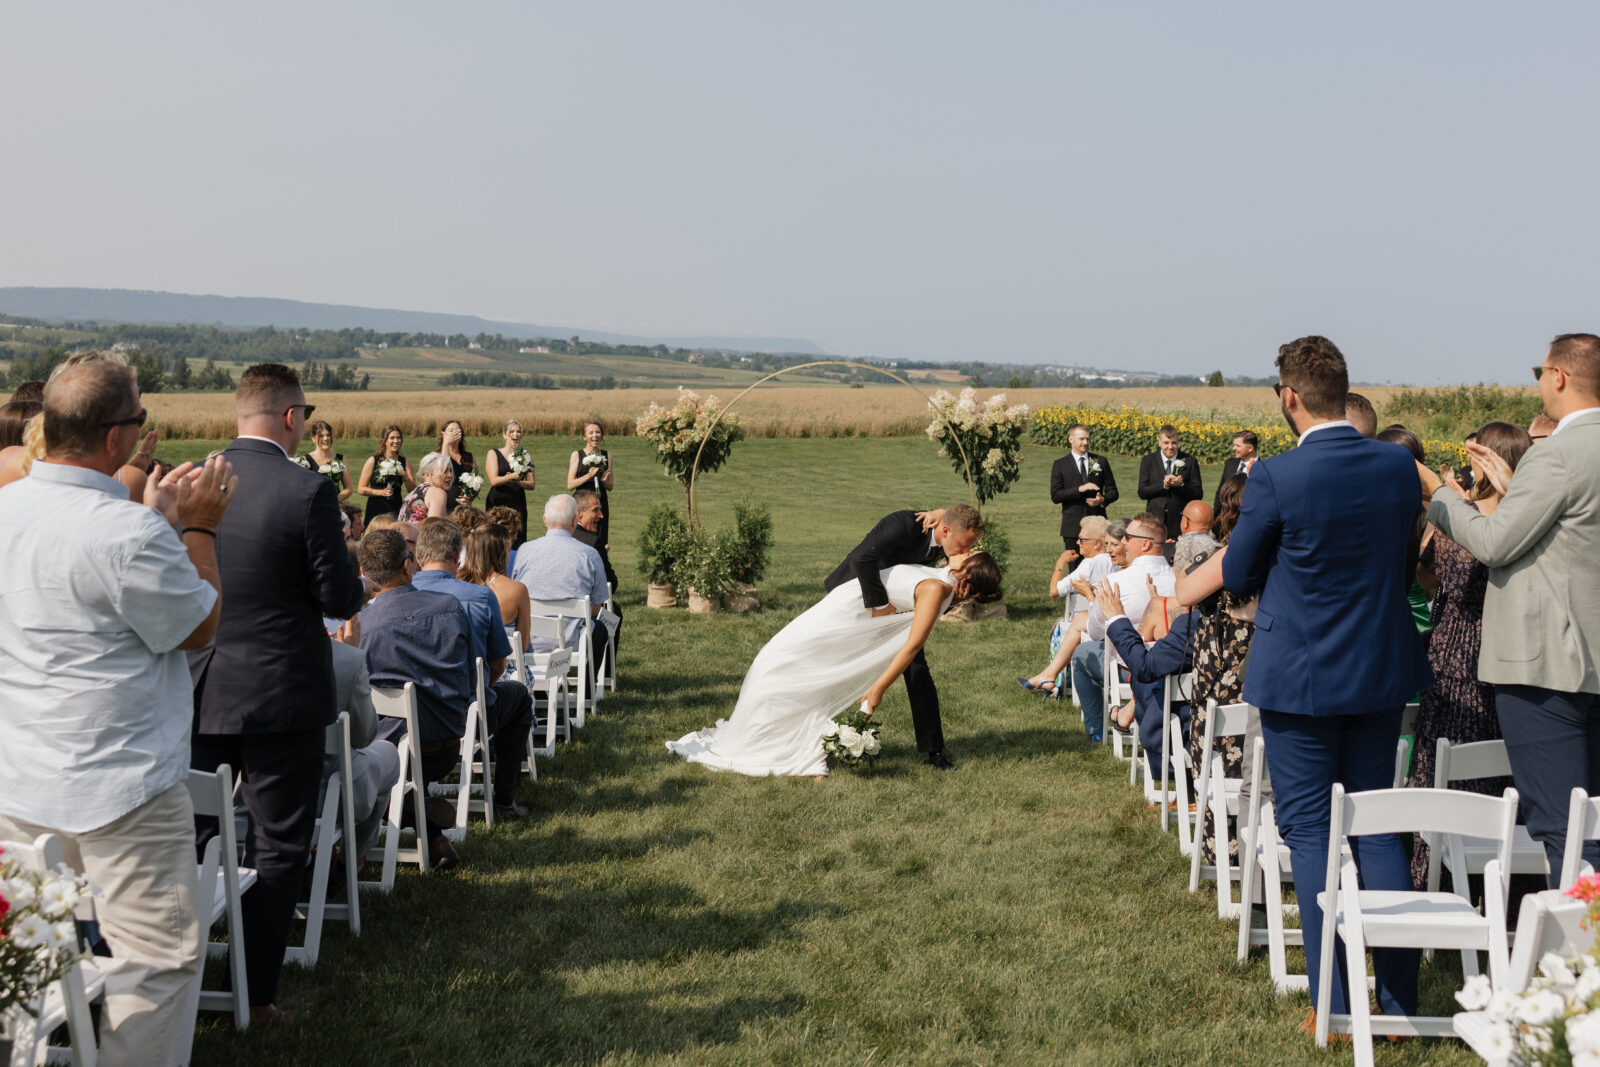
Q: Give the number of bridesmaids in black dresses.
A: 5